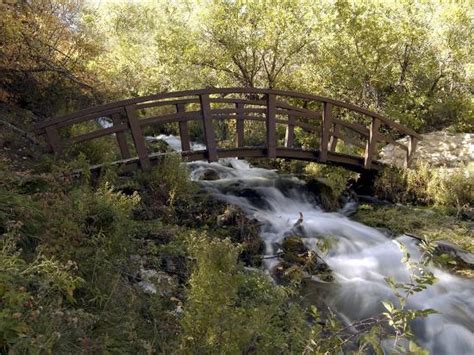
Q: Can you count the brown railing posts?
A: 12